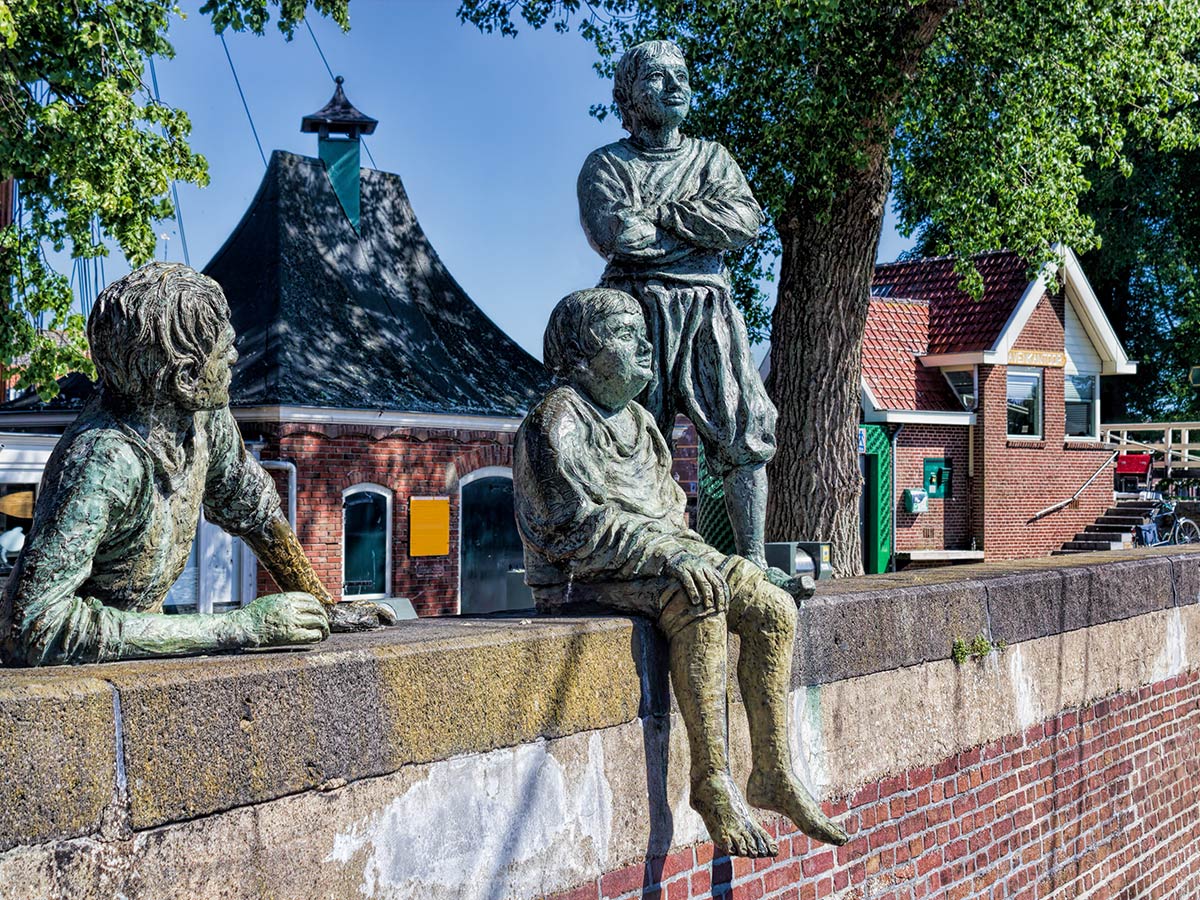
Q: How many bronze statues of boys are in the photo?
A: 3